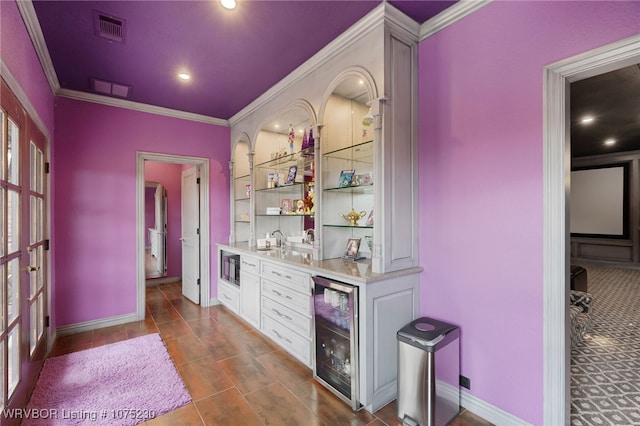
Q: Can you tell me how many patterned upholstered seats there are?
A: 1